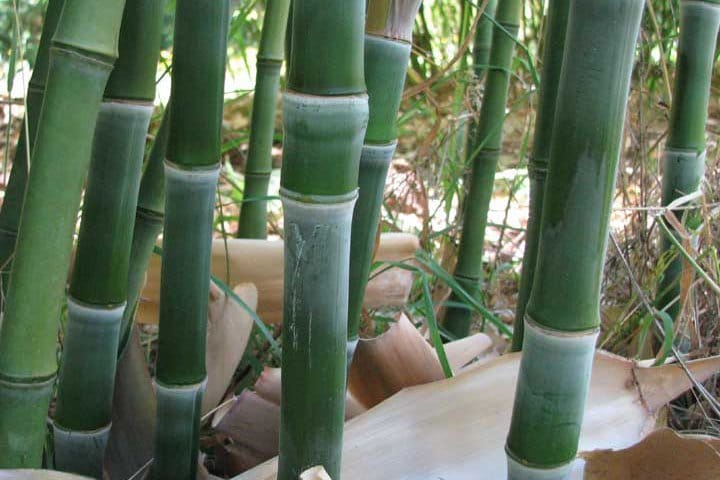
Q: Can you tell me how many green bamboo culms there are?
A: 13